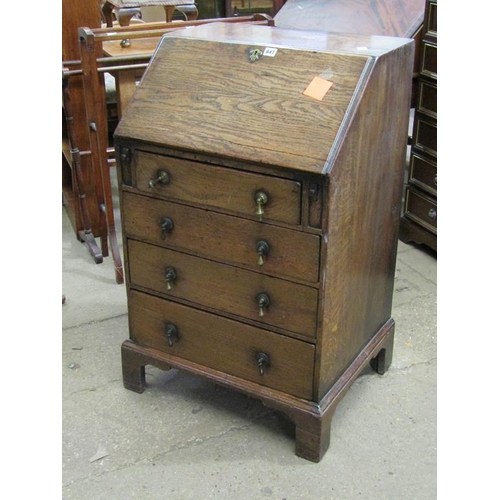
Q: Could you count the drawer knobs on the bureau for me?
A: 8